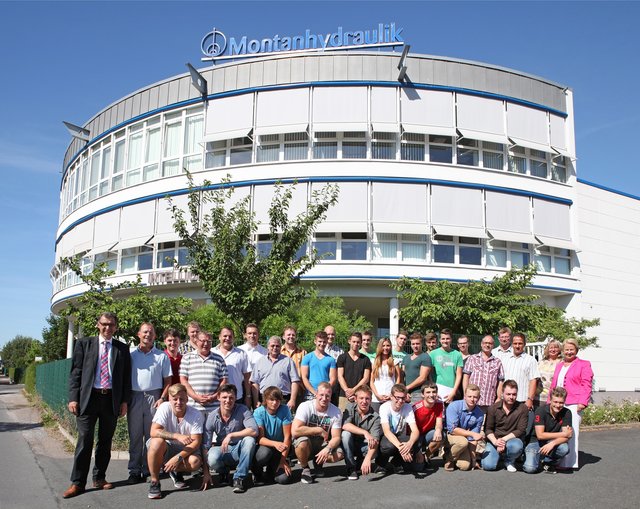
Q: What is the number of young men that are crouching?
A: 10